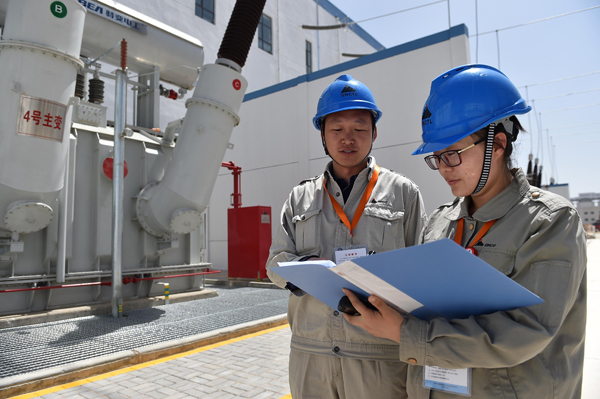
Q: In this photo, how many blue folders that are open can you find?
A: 1